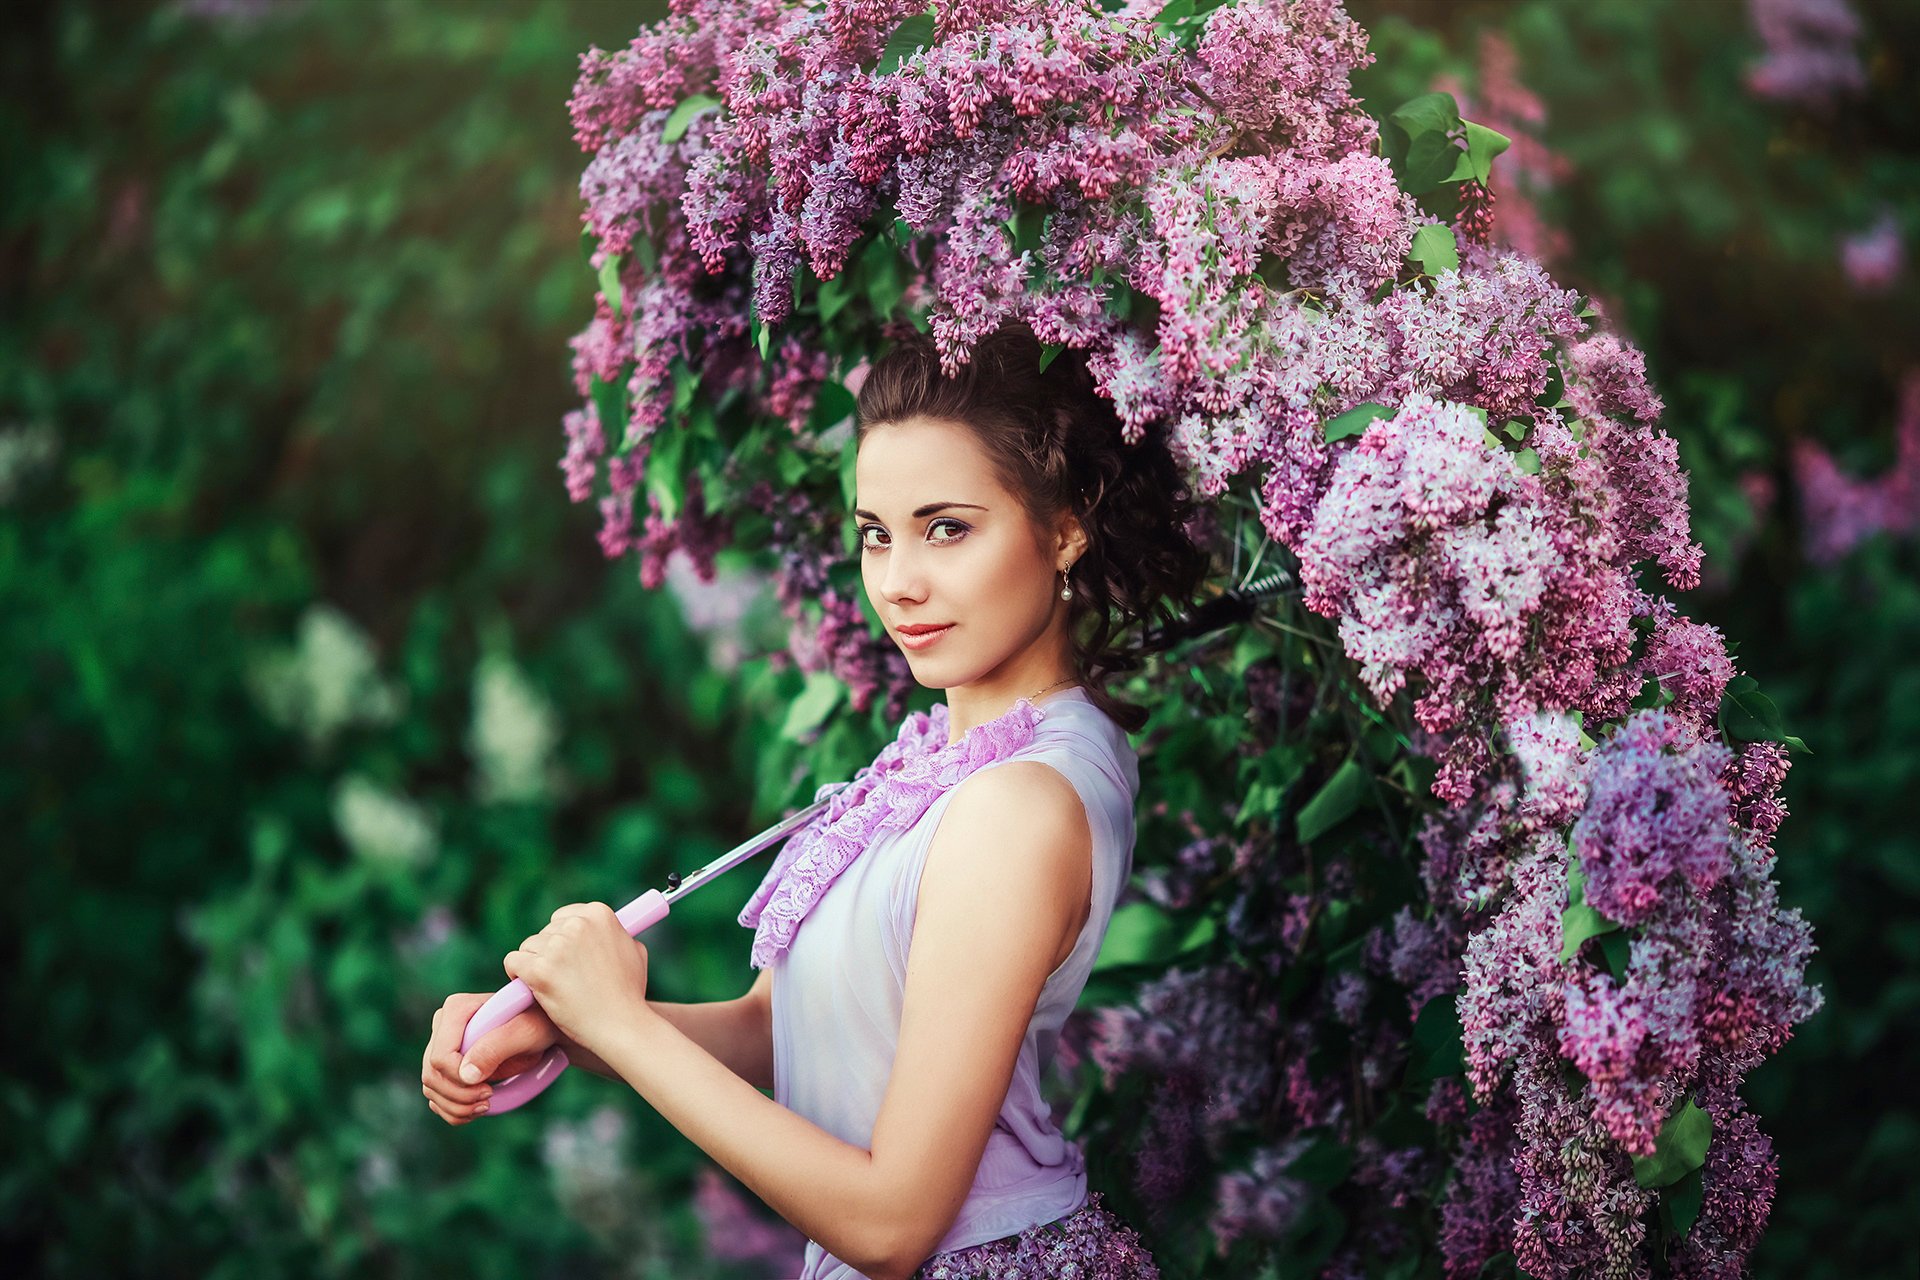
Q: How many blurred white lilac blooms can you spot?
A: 3